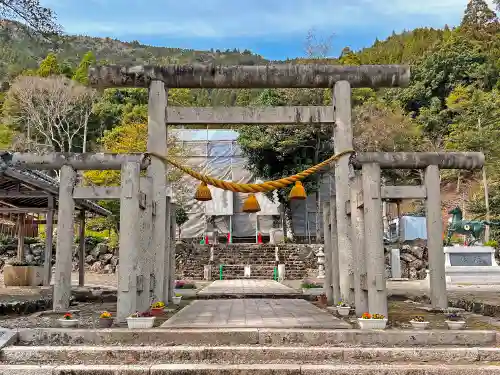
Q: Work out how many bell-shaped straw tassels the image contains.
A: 3